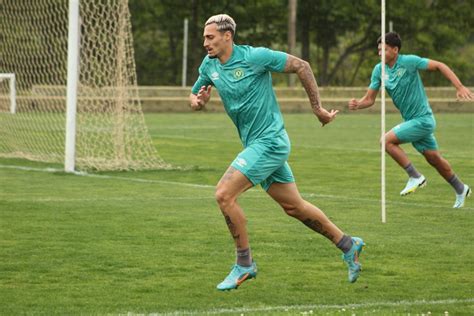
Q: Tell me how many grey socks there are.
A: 4